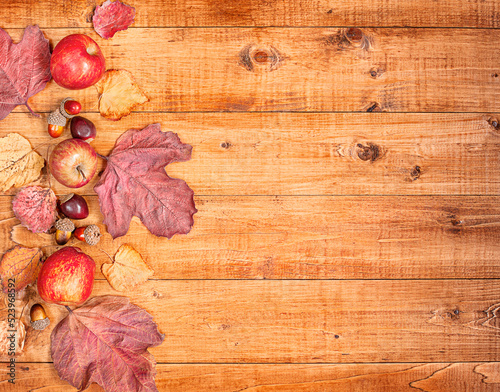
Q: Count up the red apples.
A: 3